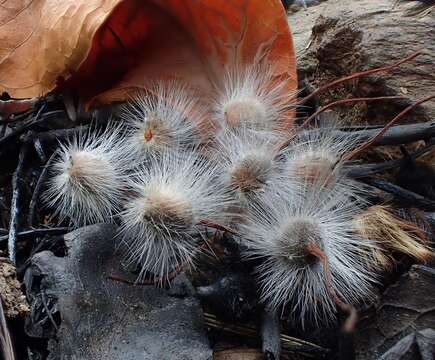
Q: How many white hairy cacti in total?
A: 7